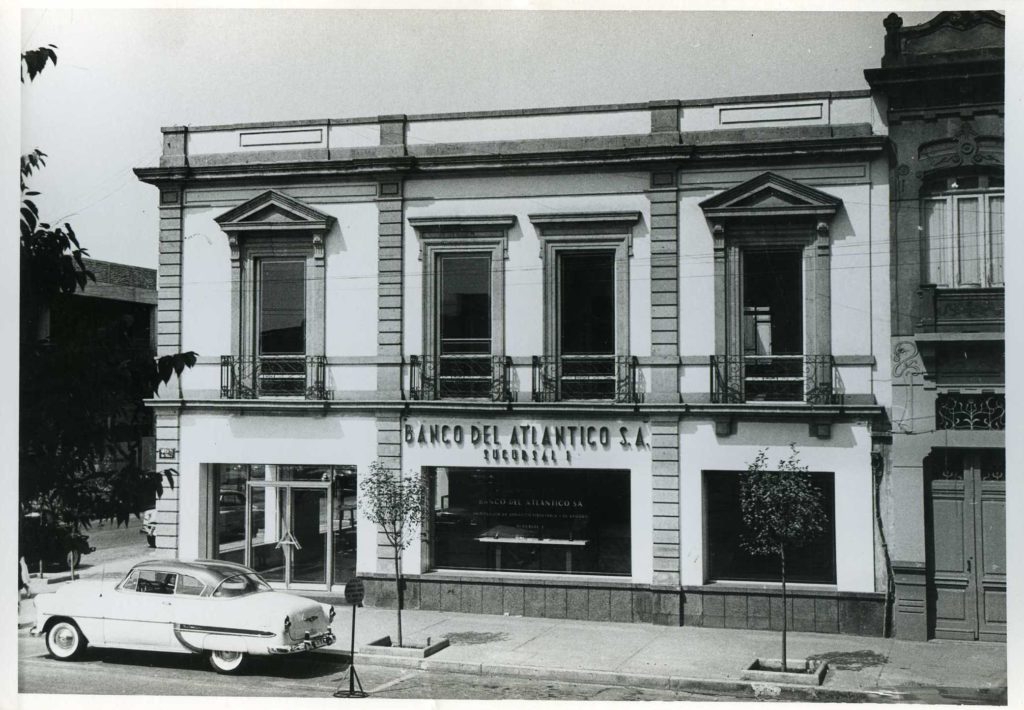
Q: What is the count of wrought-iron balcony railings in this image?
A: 4